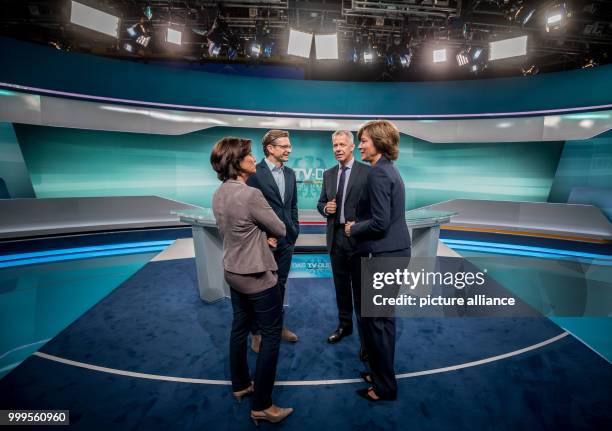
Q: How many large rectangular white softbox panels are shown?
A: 4